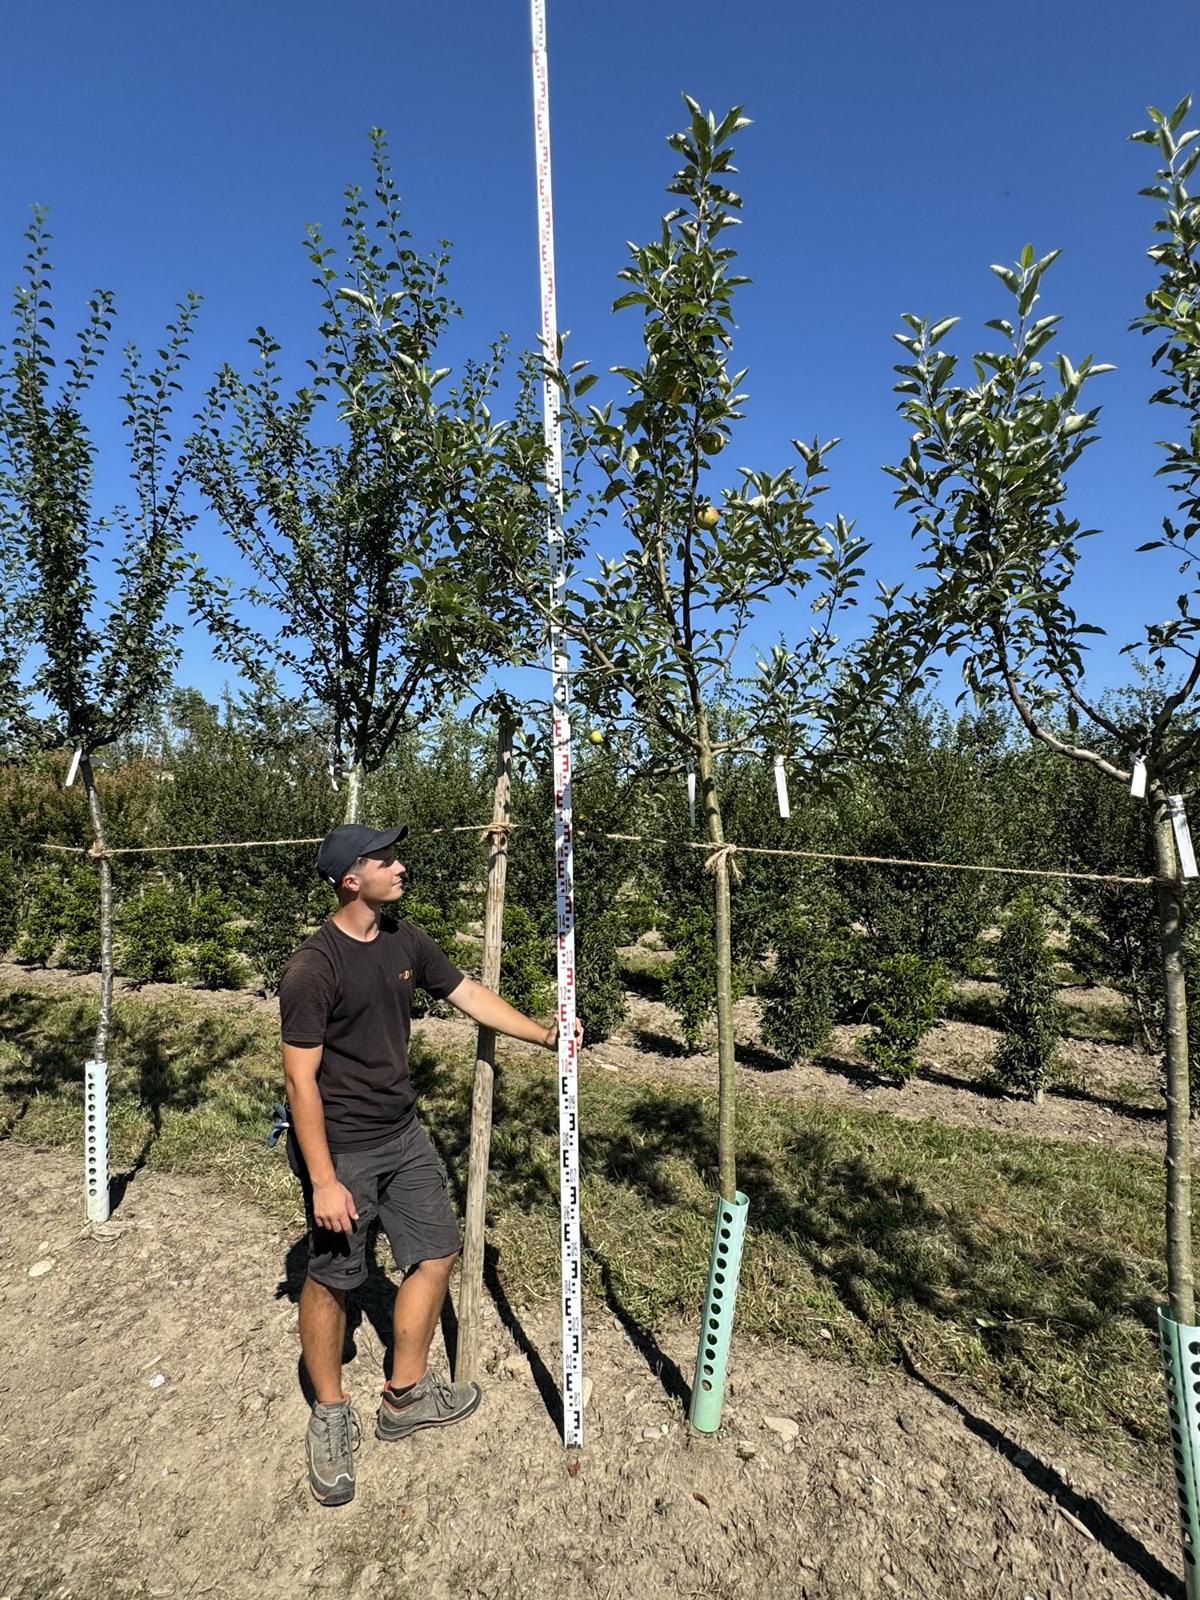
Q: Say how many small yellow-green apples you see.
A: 3